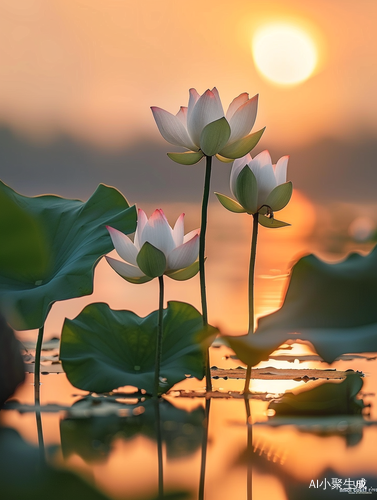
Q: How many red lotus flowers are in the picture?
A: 0